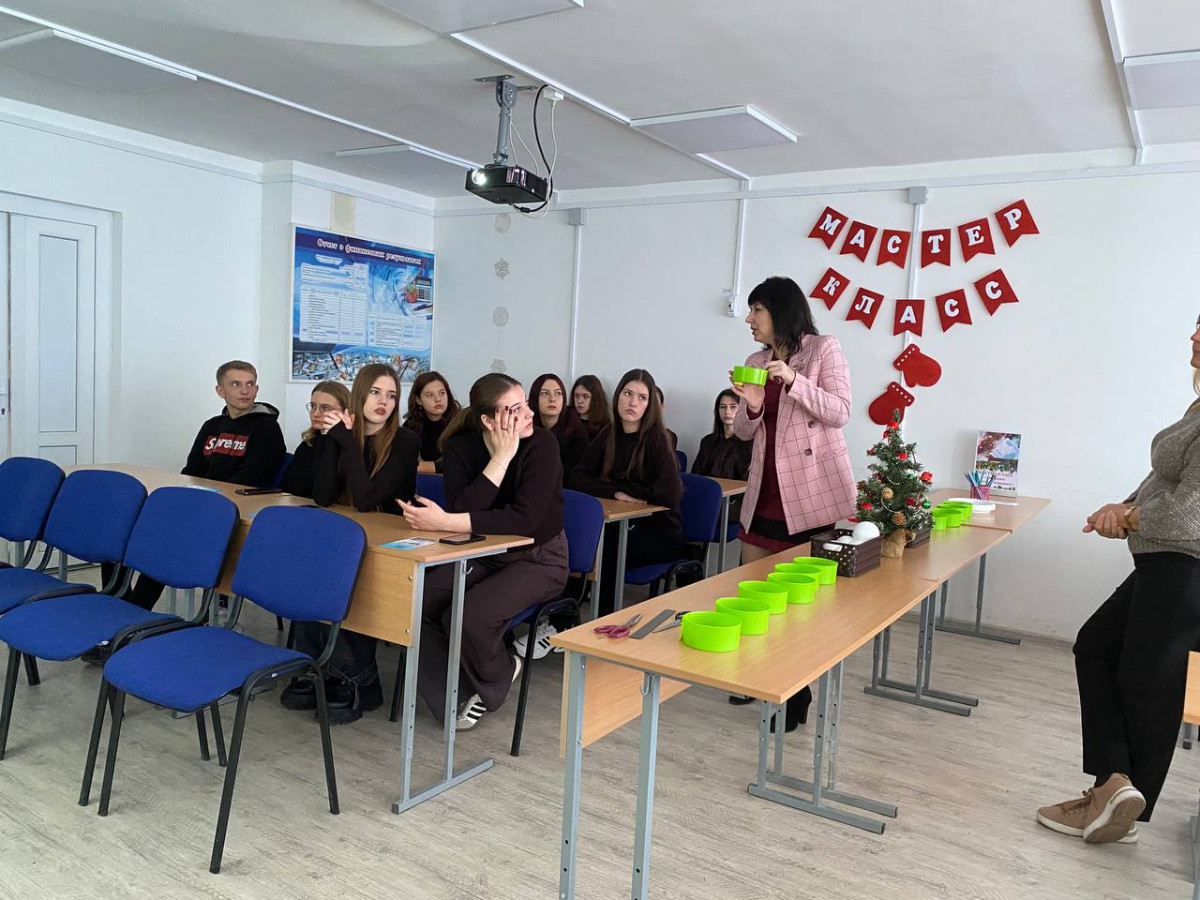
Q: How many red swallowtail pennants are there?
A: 11